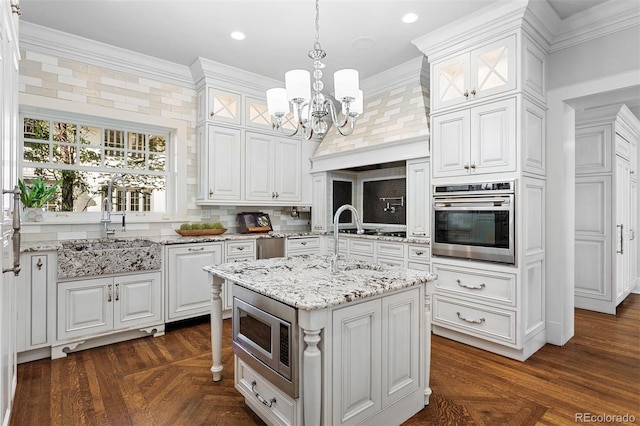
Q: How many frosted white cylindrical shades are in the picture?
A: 5